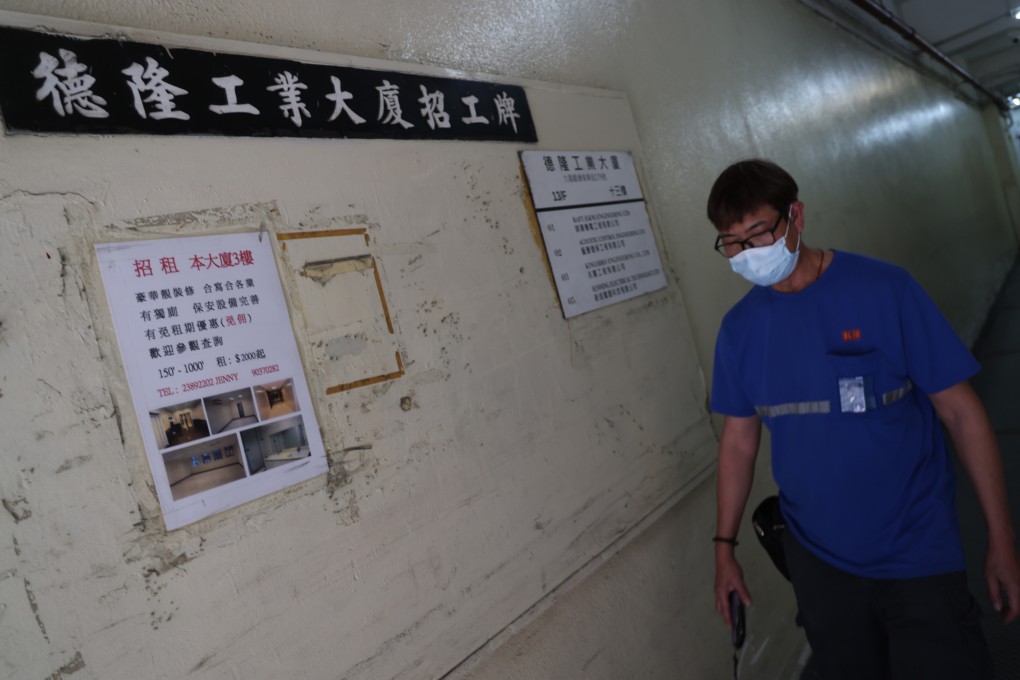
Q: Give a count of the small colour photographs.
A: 5